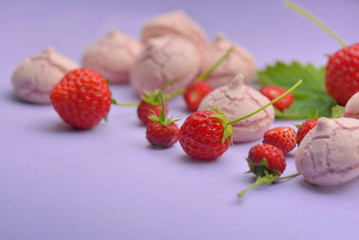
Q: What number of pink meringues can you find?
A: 8